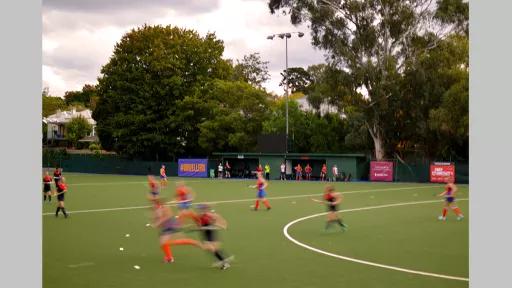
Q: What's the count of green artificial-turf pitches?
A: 1